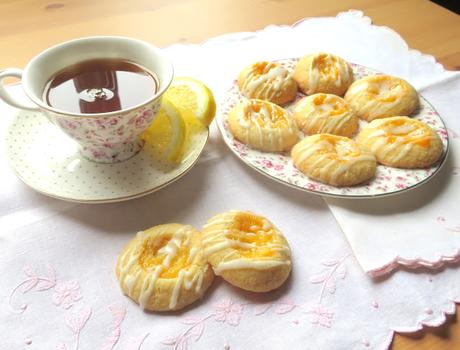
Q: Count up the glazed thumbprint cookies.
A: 9